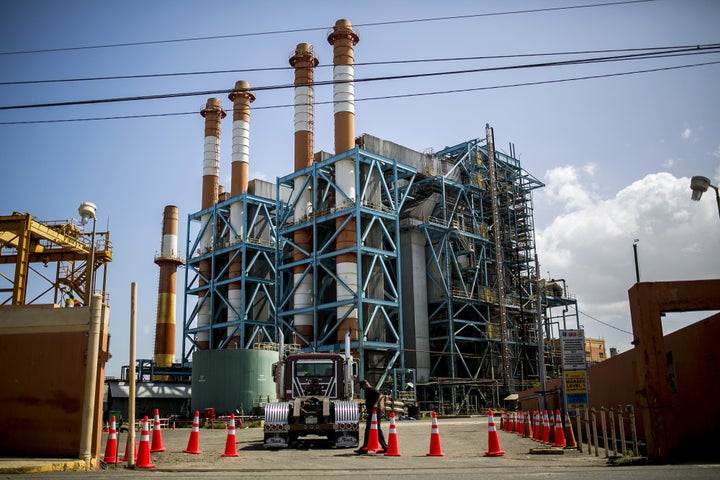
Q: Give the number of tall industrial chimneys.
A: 5